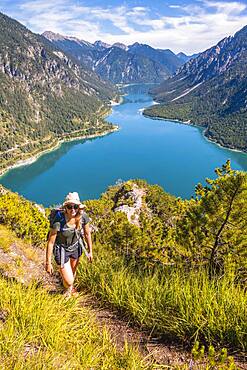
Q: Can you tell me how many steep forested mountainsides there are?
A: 2